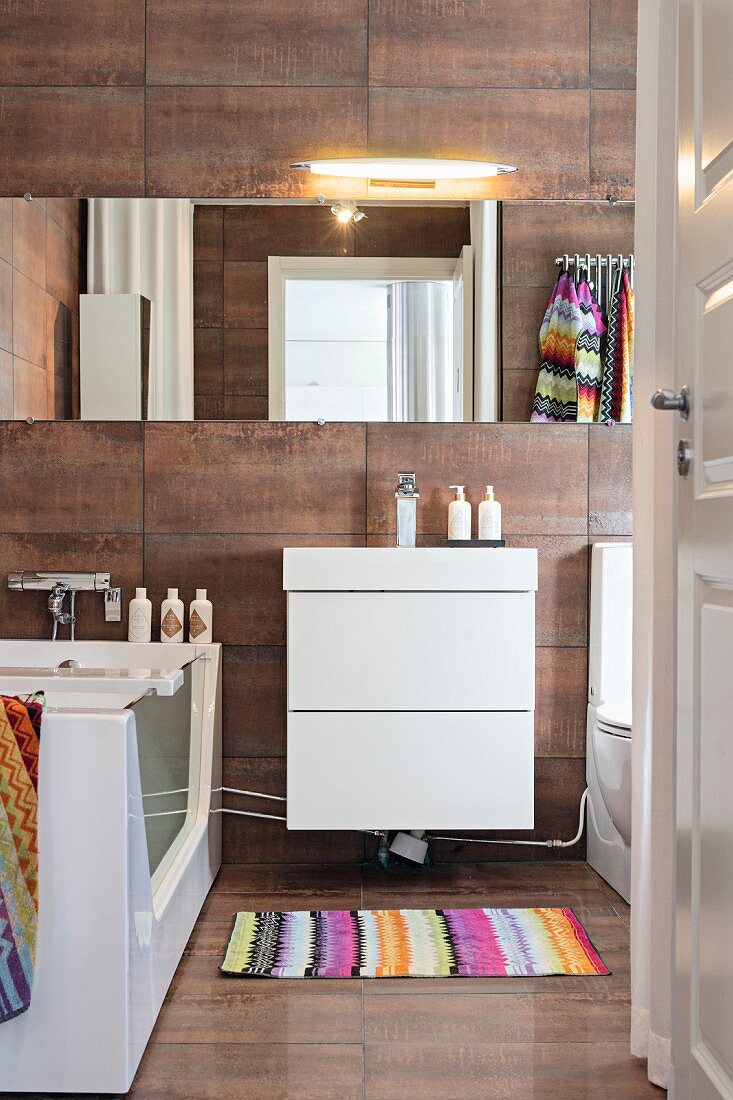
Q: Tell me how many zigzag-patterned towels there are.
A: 4